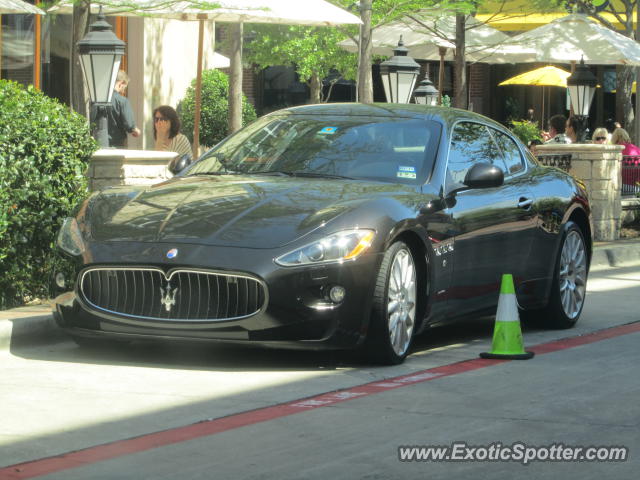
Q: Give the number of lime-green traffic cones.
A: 1